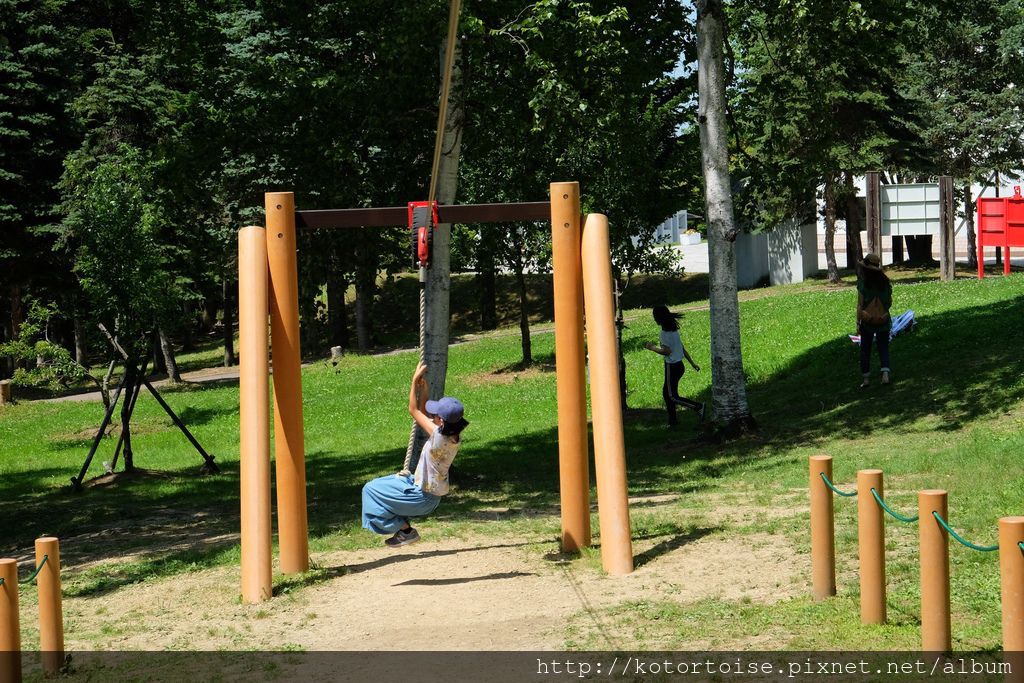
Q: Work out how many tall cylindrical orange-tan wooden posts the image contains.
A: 4